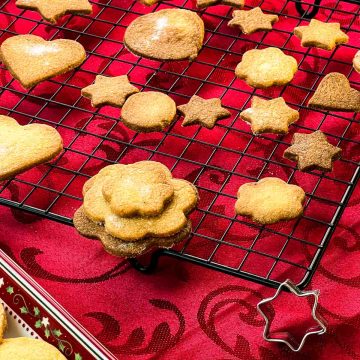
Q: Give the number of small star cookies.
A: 6